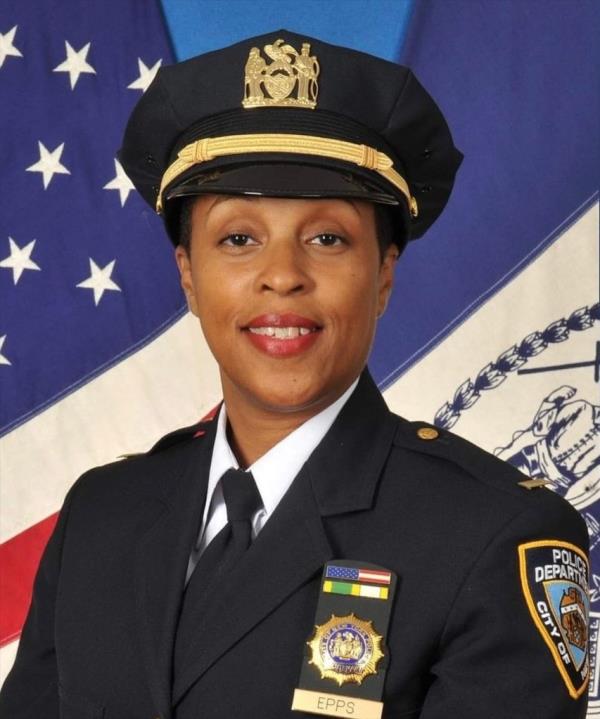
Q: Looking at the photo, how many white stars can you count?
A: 8